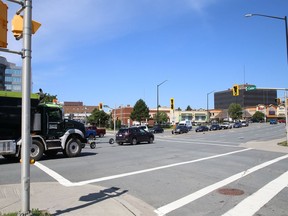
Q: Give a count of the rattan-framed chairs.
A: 0